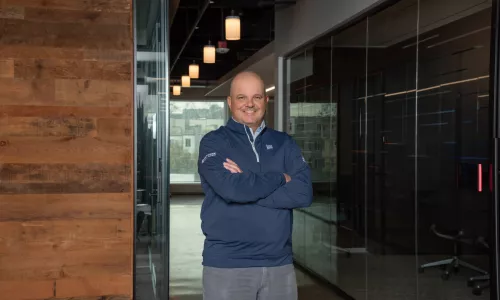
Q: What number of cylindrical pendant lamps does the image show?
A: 5